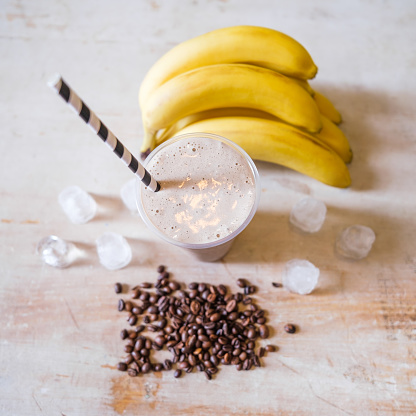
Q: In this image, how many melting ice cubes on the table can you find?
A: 7